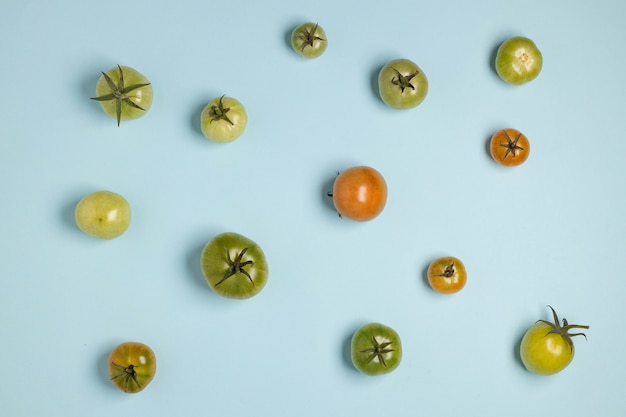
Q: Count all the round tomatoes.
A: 13